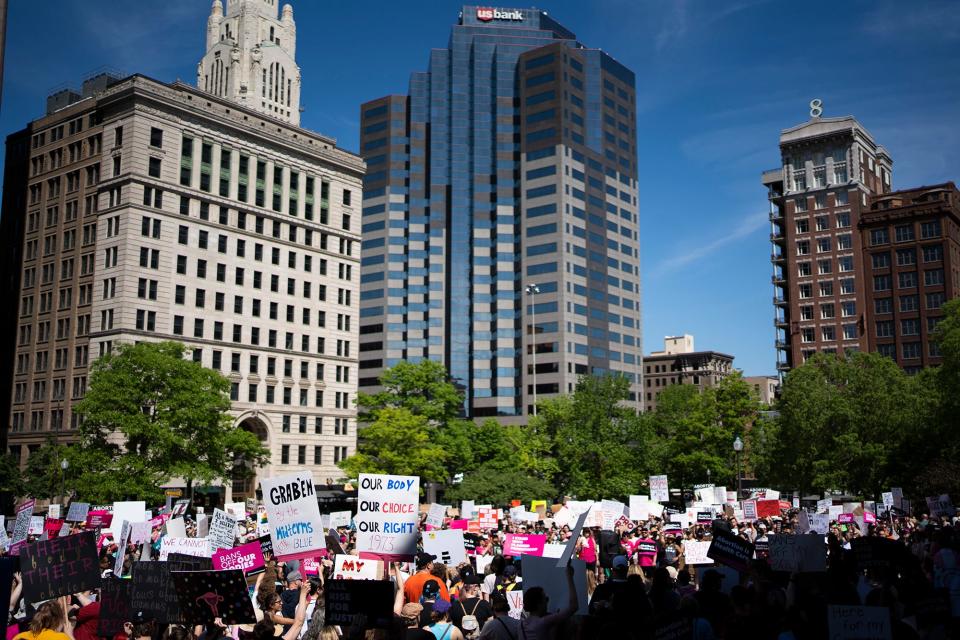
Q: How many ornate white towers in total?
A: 1